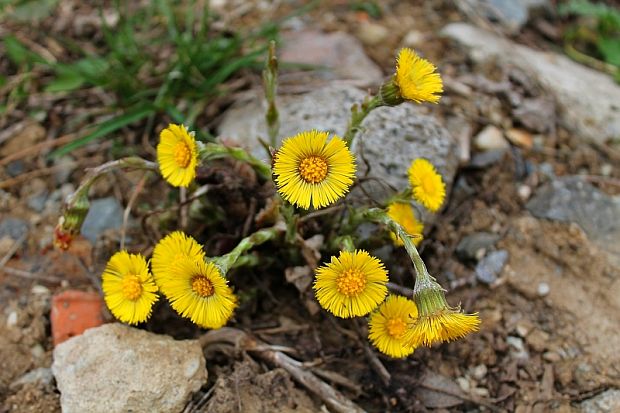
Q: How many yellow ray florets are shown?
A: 11